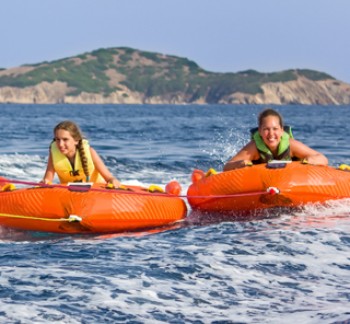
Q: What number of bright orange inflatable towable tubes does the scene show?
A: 2